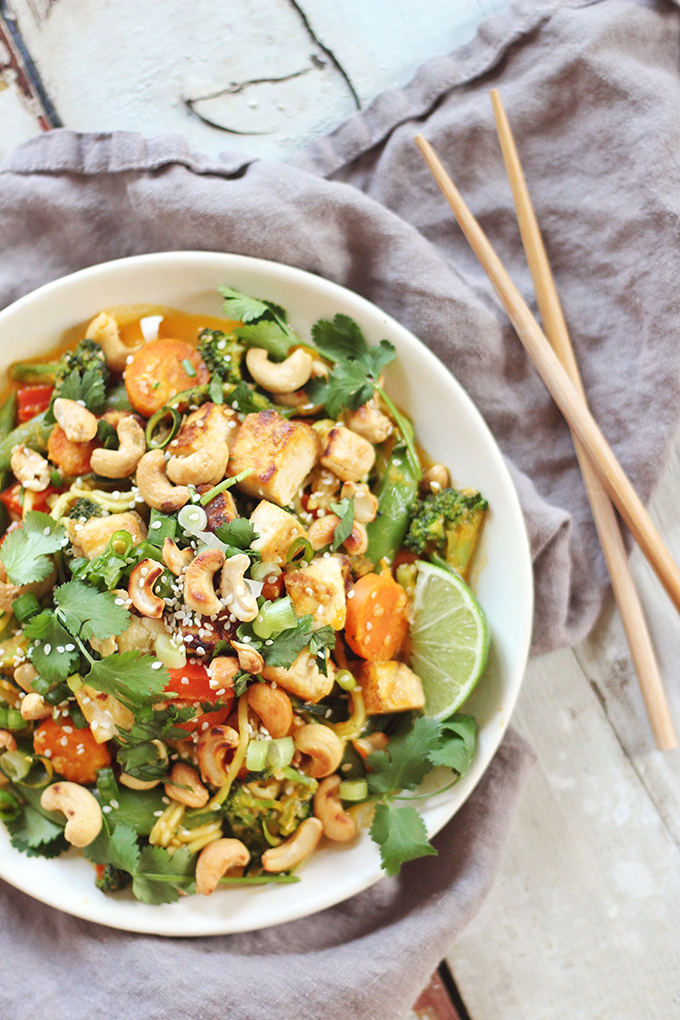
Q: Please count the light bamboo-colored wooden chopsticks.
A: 2